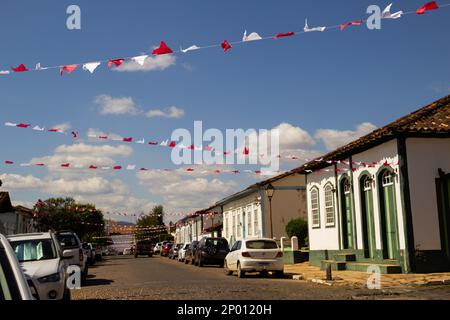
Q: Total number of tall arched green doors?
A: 3